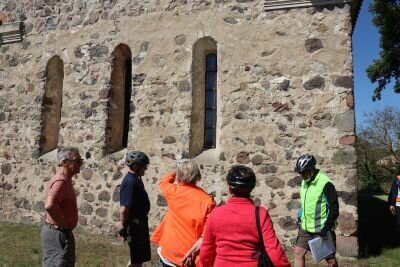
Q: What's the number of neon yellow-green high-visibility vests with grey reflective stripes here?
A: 1